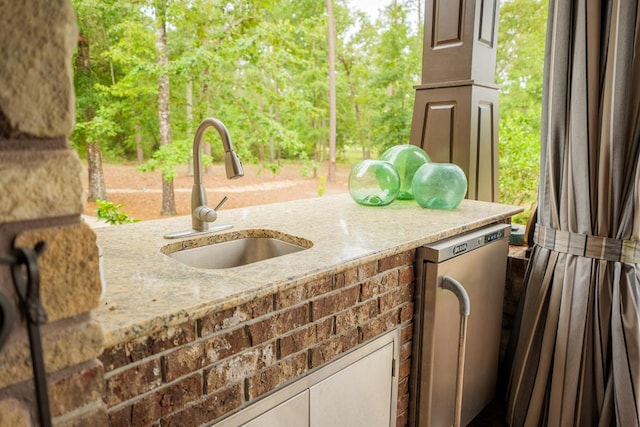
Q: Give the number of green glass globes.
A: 3